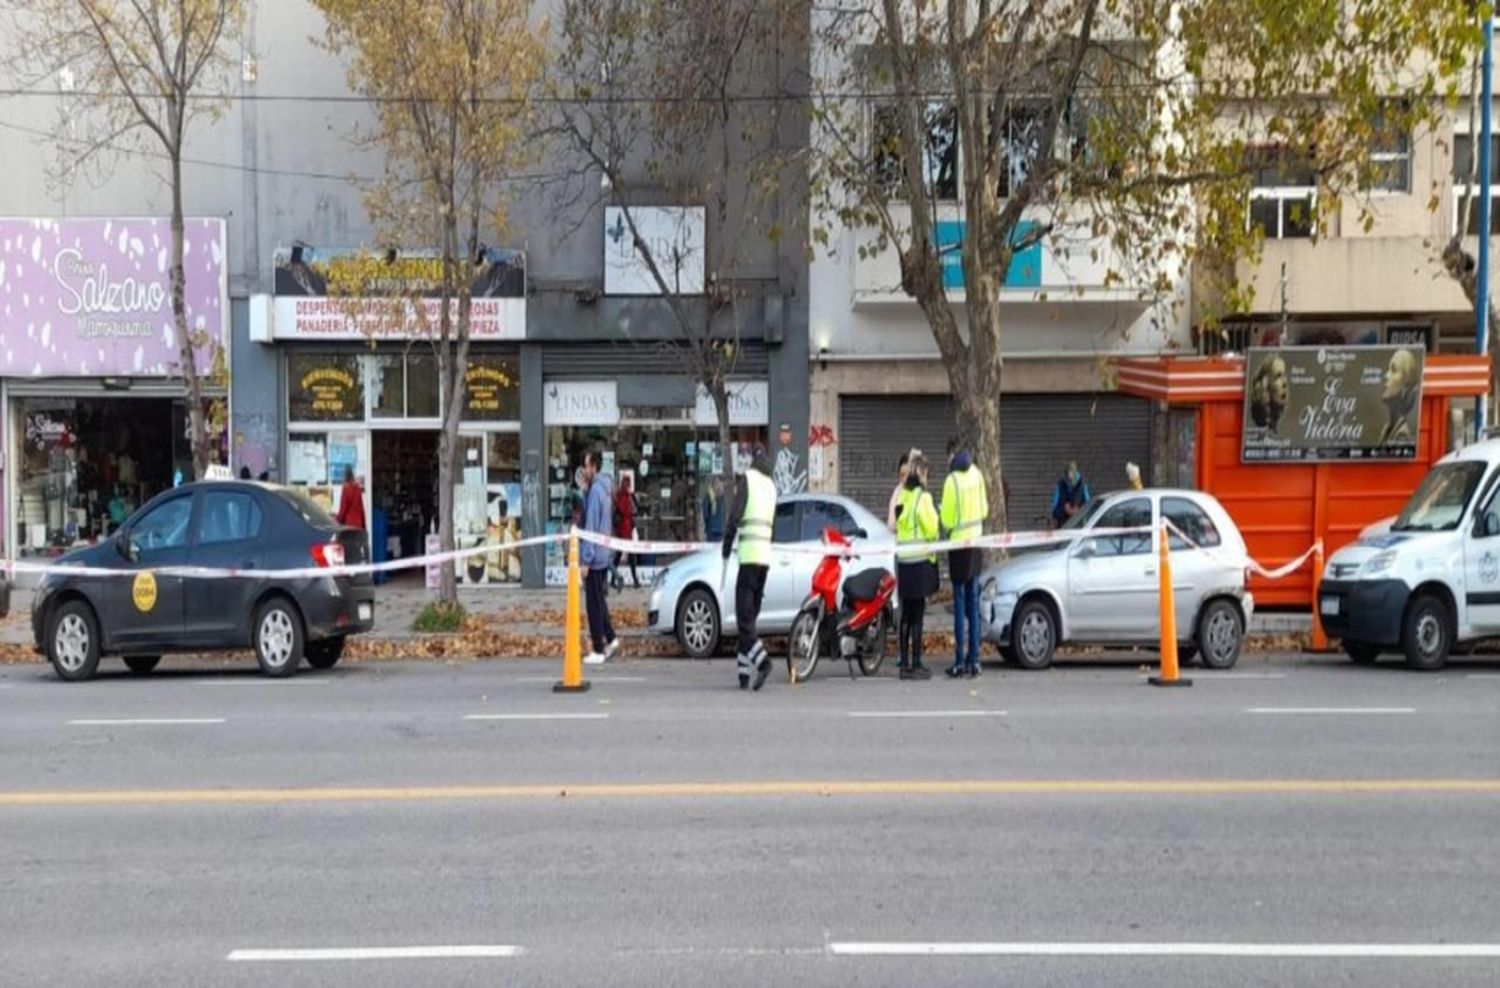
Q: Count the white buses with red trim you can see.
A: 0